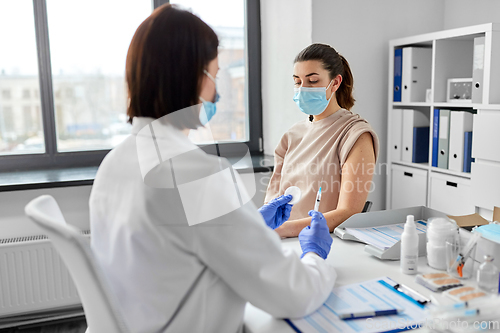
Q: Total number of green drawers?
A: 0